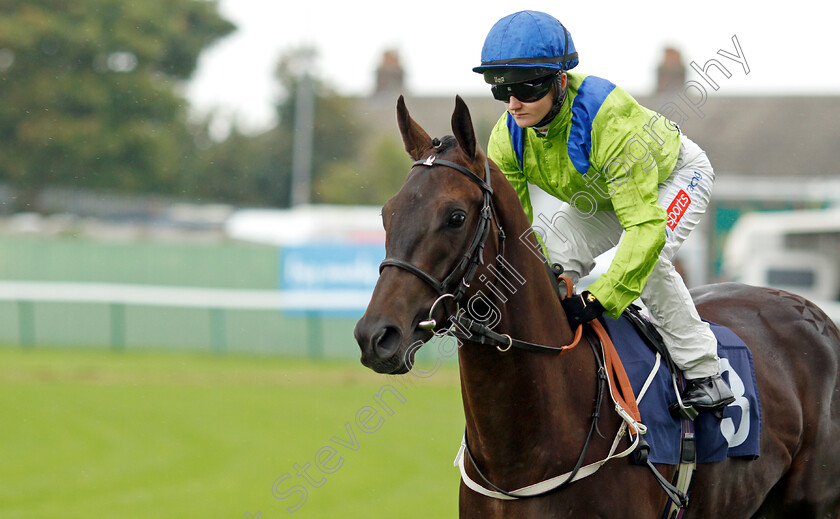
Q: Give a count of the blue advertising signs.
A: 1